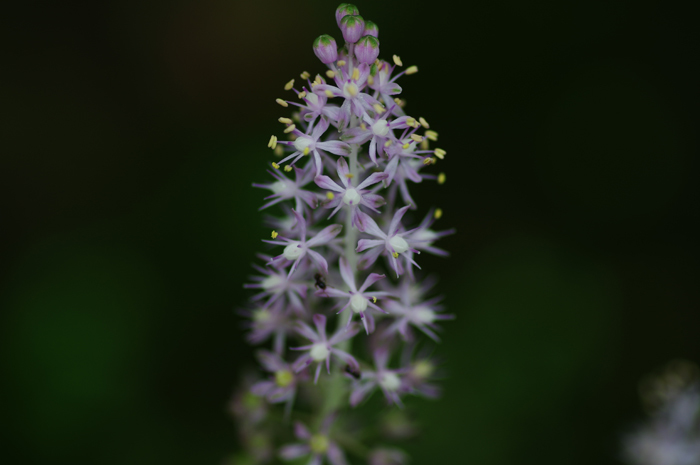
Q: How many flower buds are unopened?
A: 5